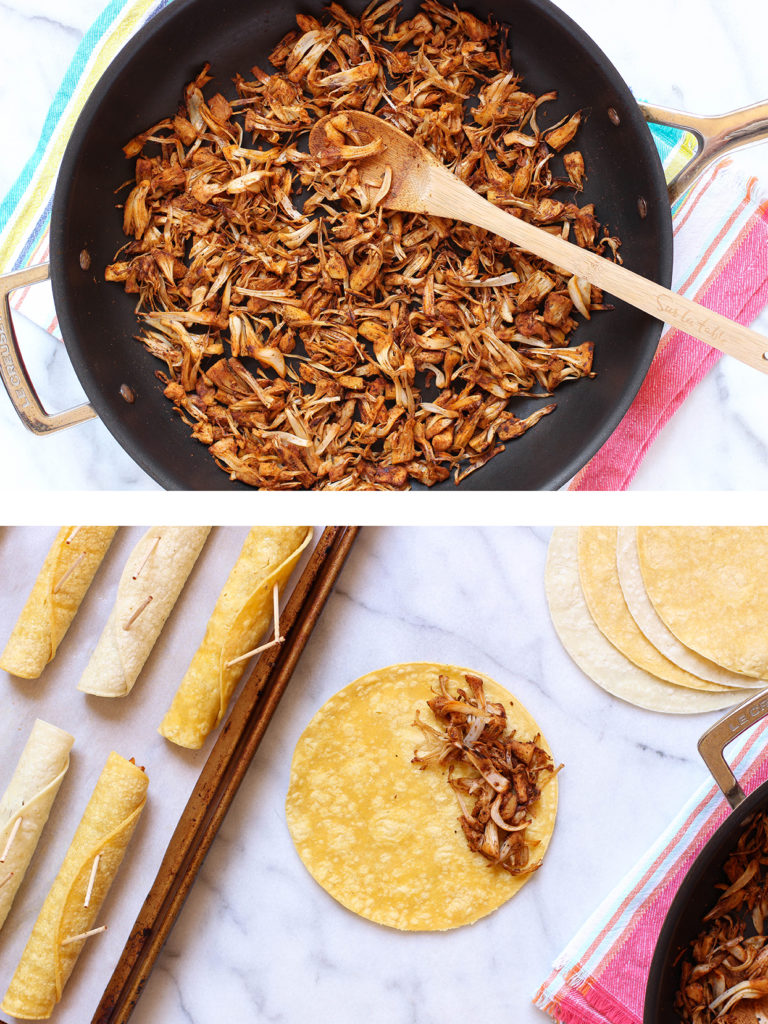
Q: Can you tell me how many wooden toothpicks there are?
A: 10